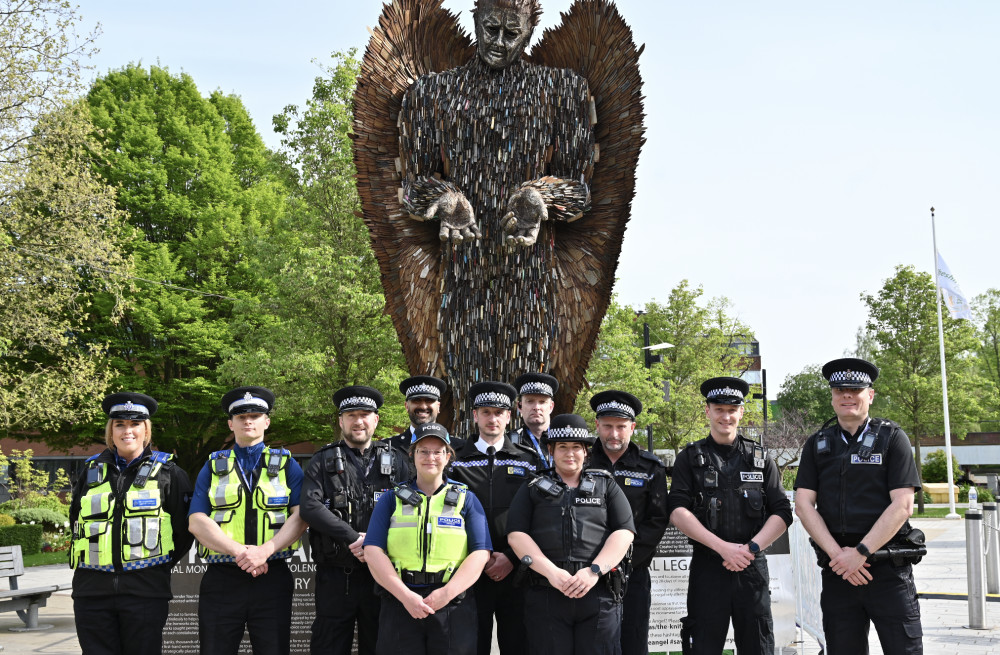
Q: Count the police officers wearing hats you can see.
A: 11